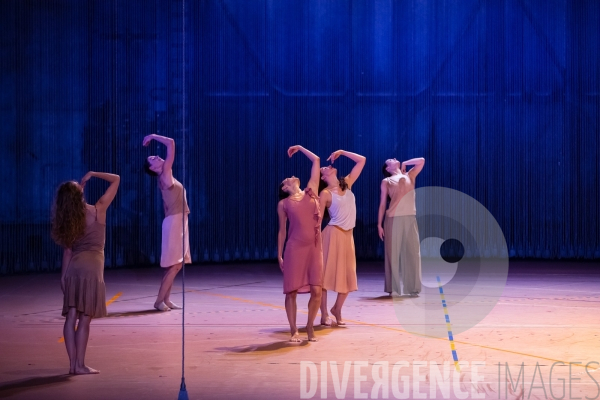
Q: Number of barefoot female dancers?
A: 5